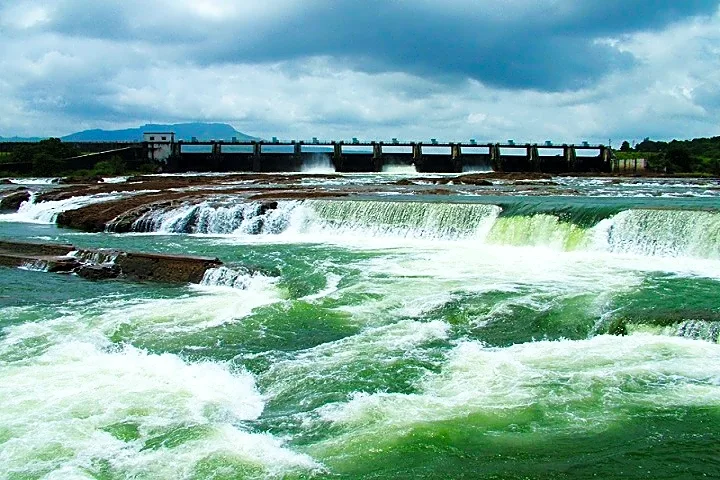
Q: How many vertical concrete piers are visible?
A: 12